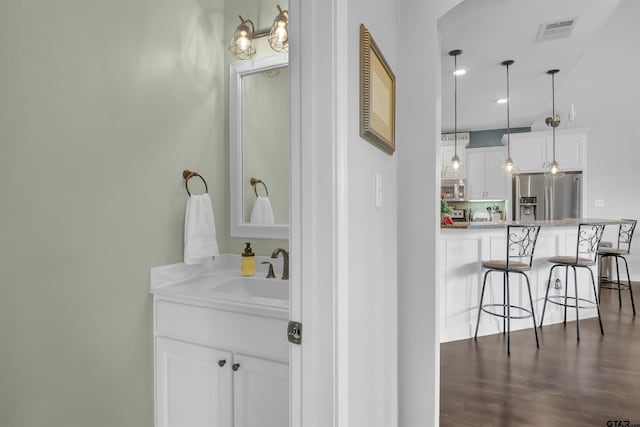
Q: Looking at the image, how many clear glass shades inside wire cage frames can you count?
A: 2